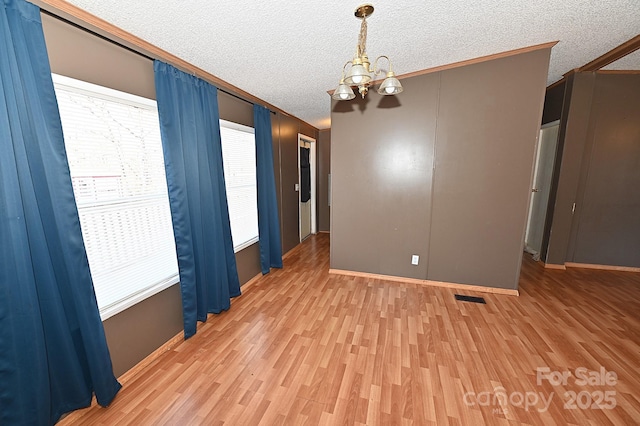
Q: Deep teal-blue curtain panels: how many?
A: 3